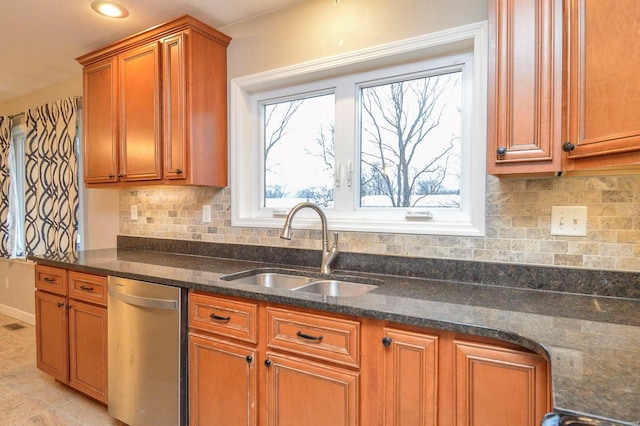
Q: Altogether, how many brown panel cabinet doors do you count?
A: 11